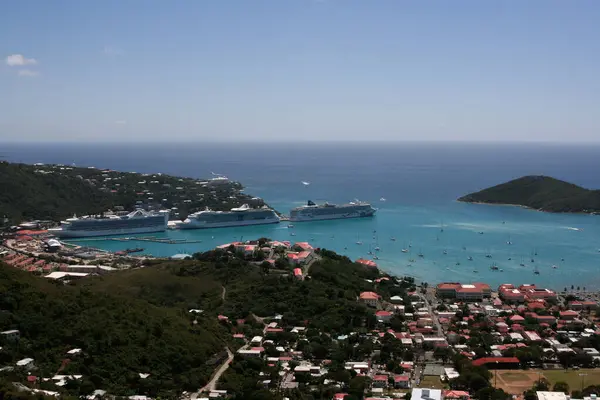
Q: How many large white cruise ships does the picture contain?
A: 3